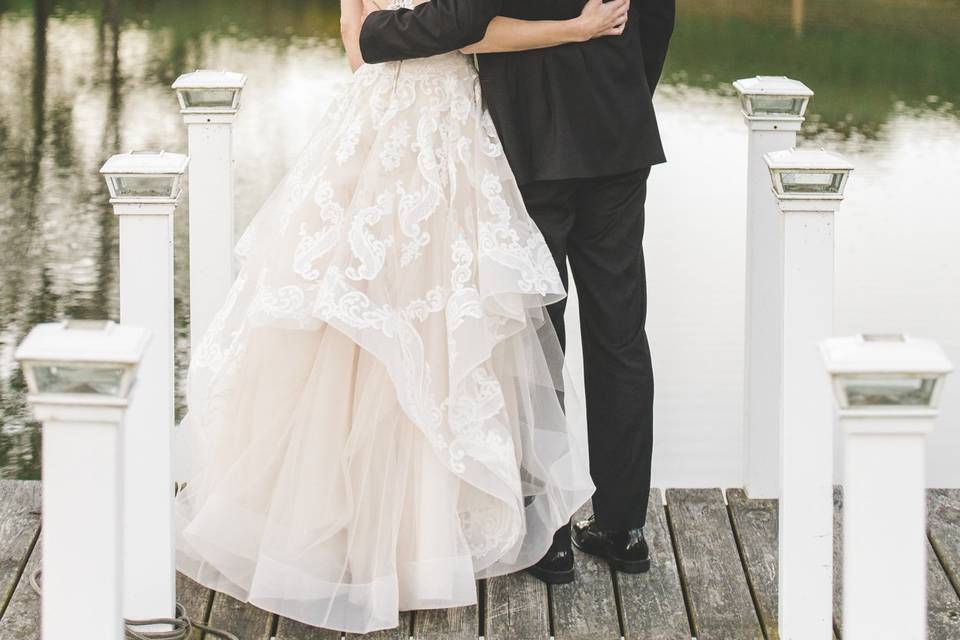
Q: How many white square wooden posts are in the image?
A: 6